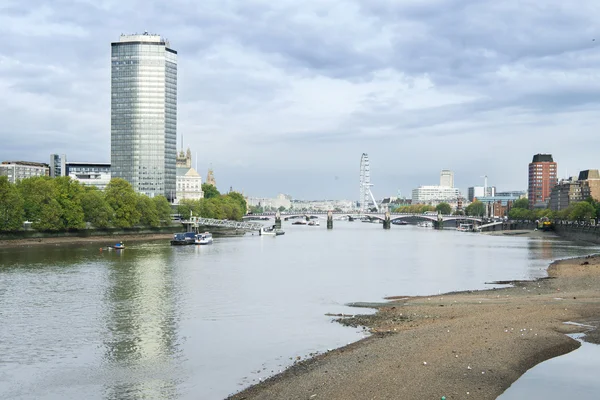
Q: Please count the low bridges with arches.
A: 1